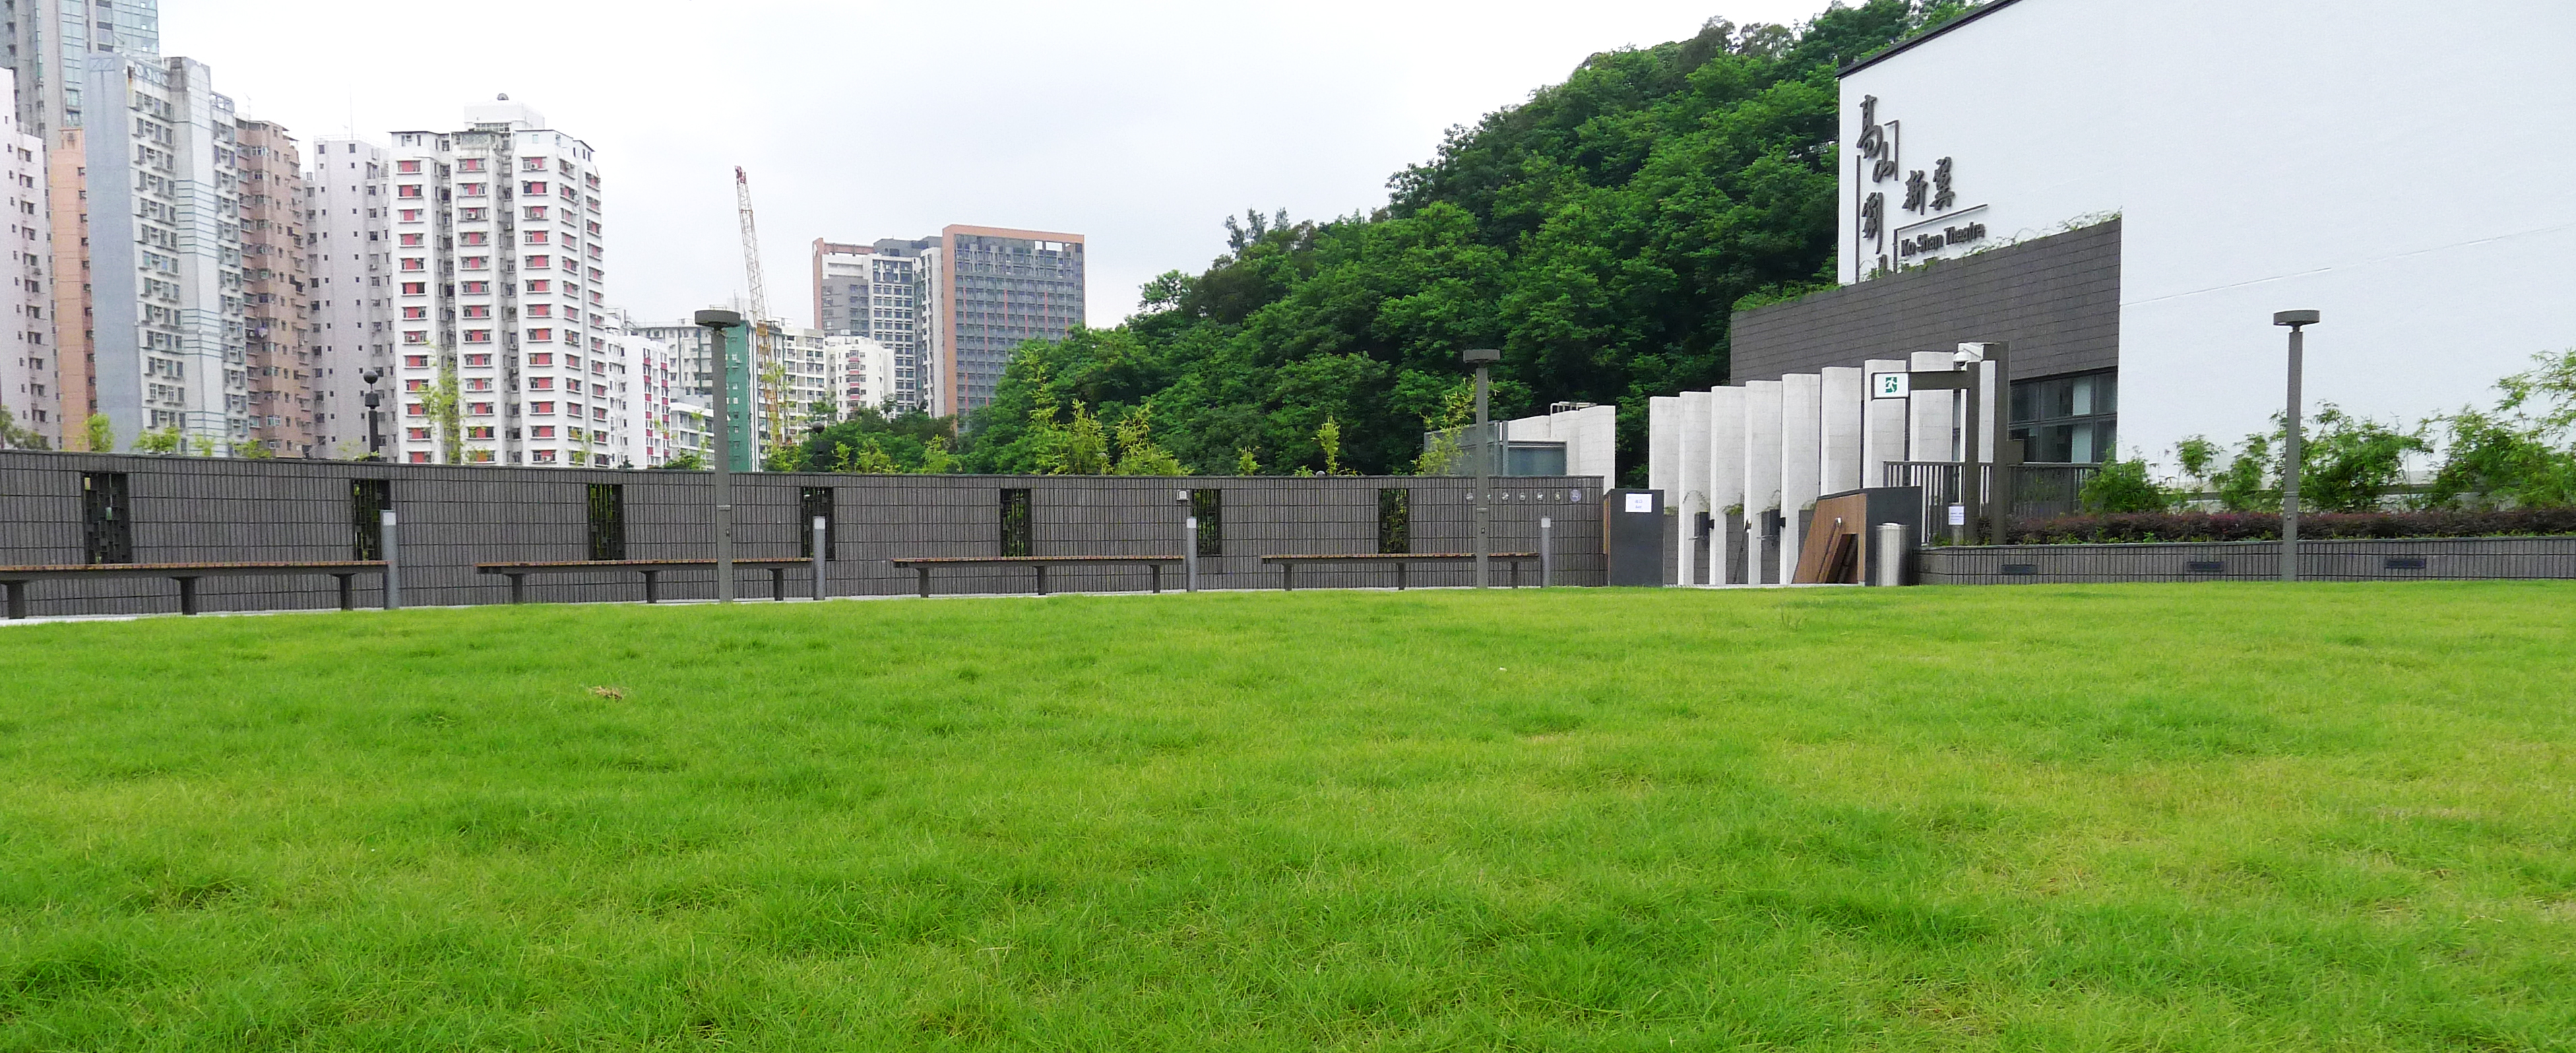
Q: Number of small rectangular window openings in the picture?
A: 7